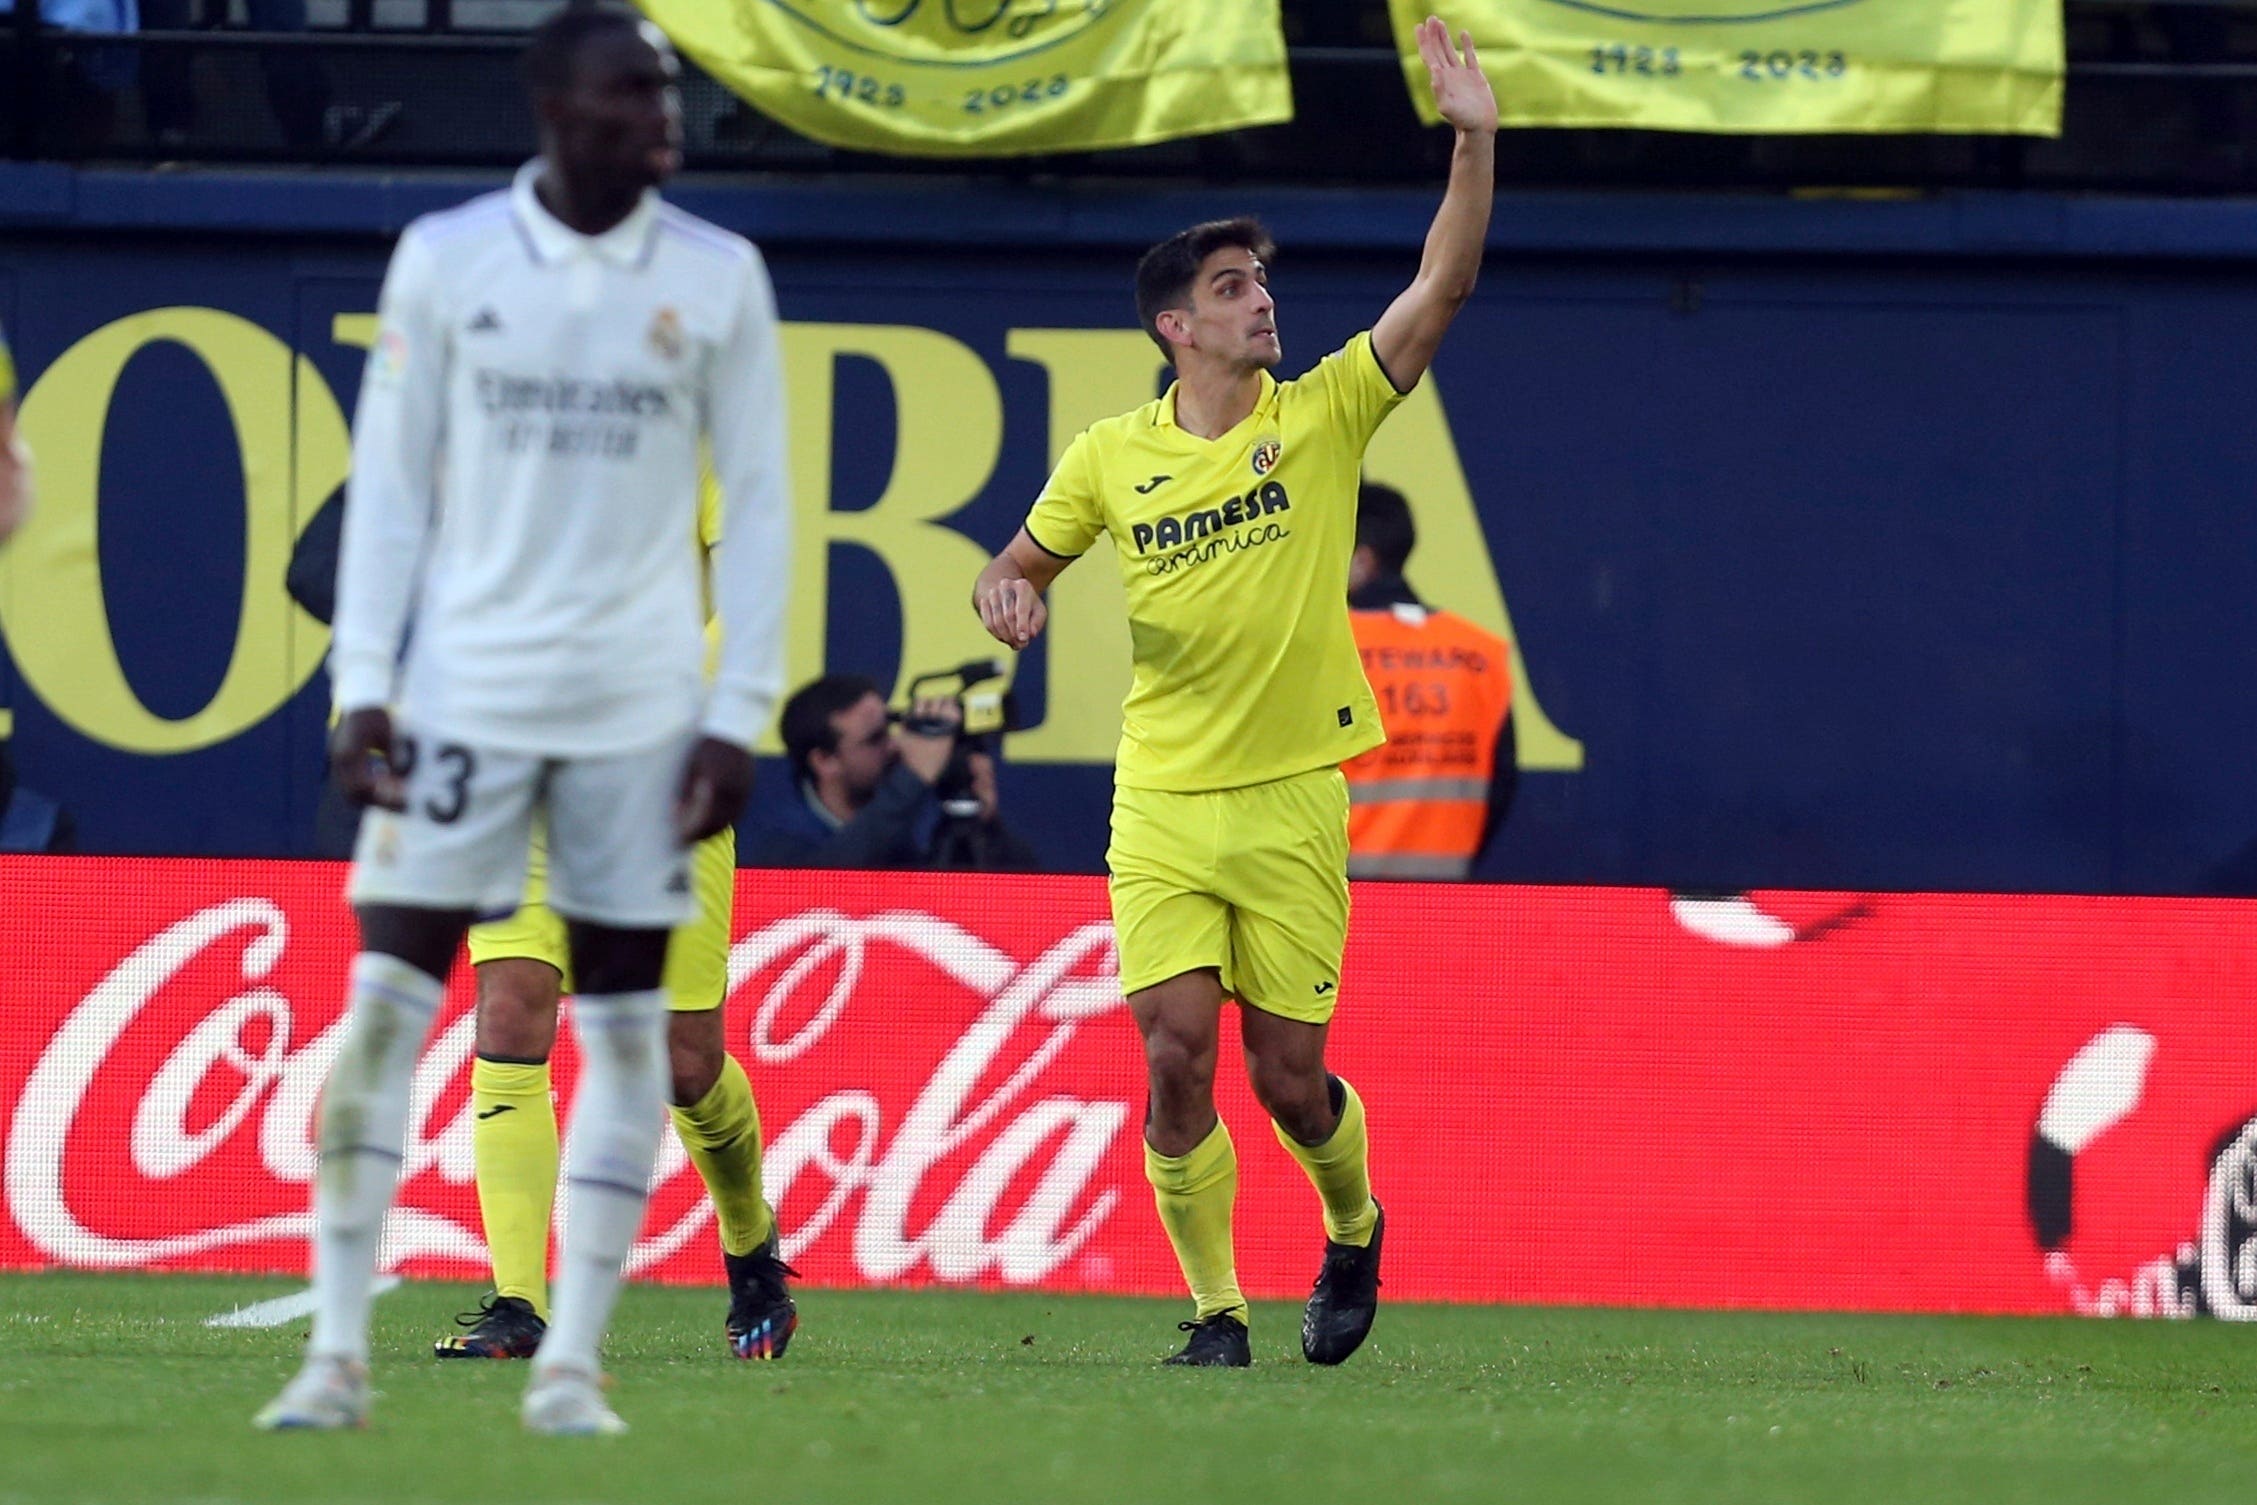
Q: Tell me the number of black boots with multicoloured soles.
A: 2